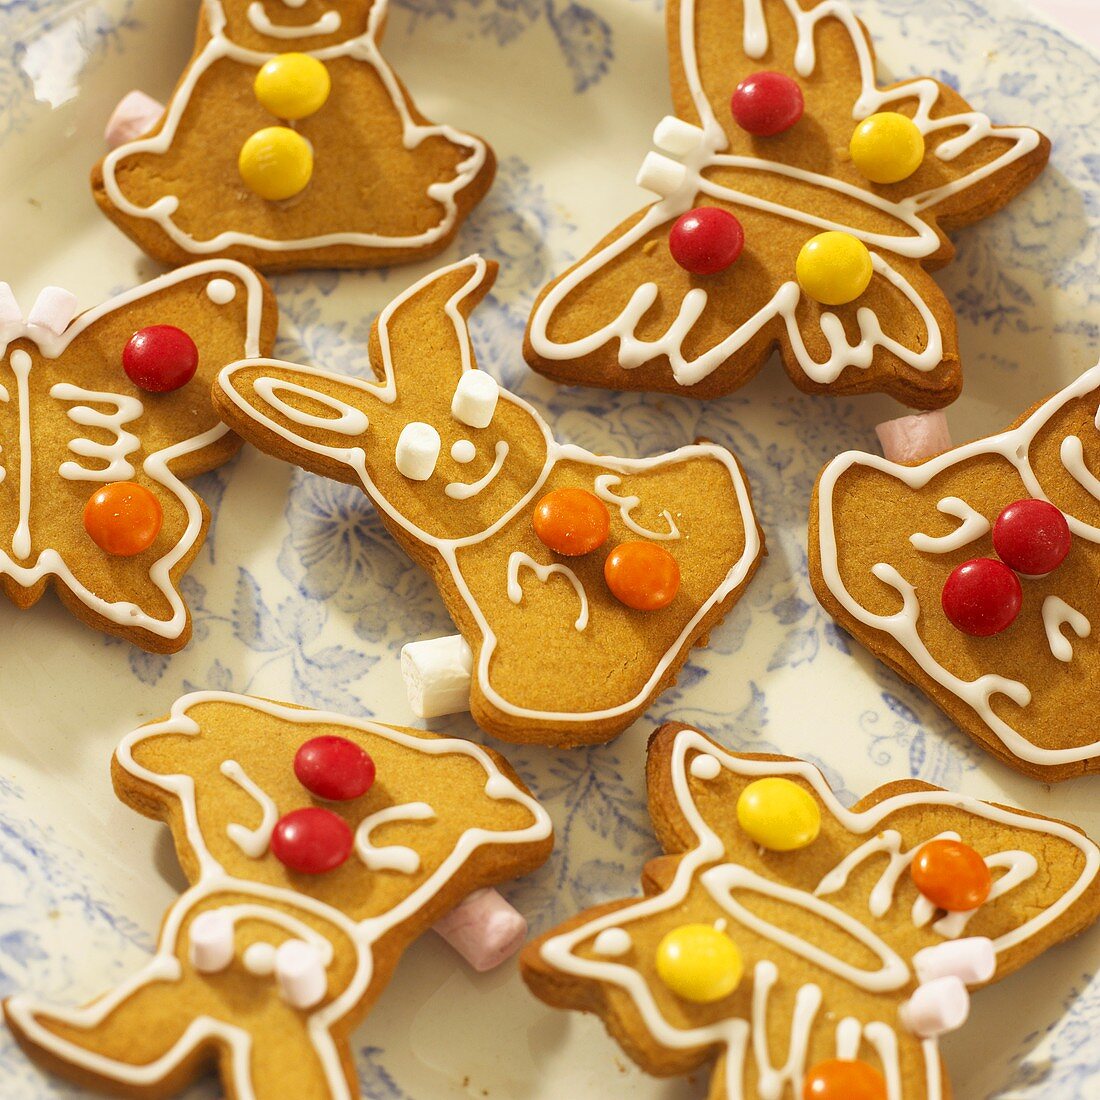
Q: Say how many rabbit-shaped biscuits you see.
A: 4